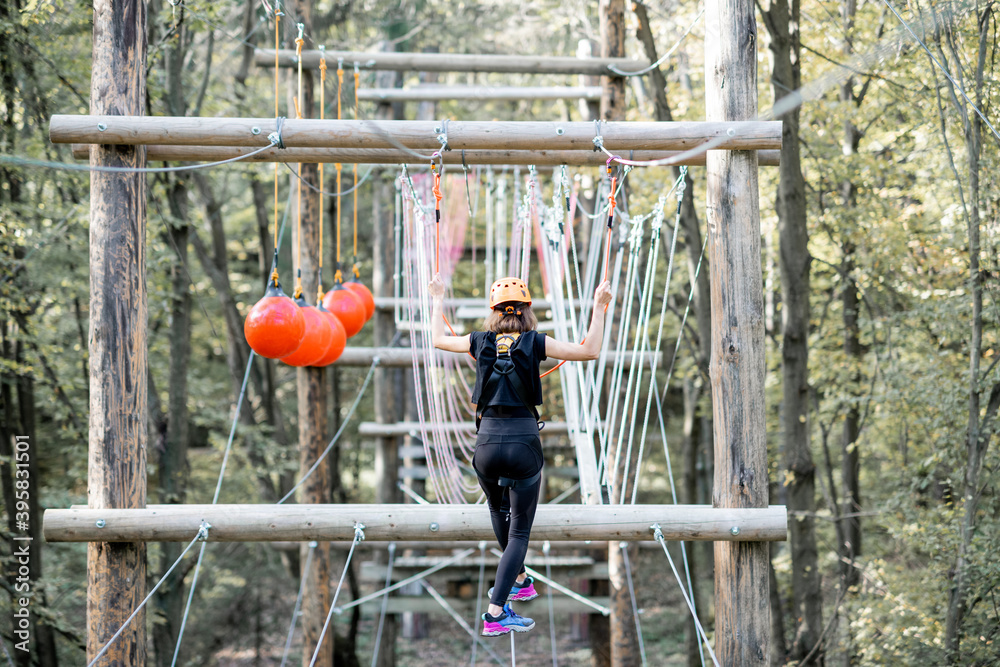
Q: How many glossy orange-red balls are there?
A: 5